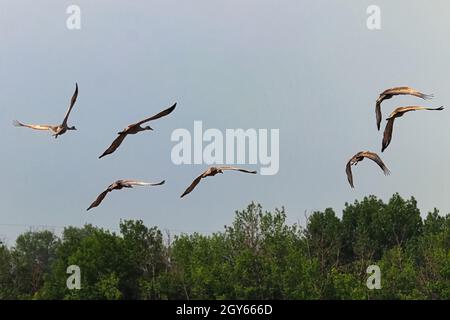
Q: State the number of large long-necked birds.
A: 7